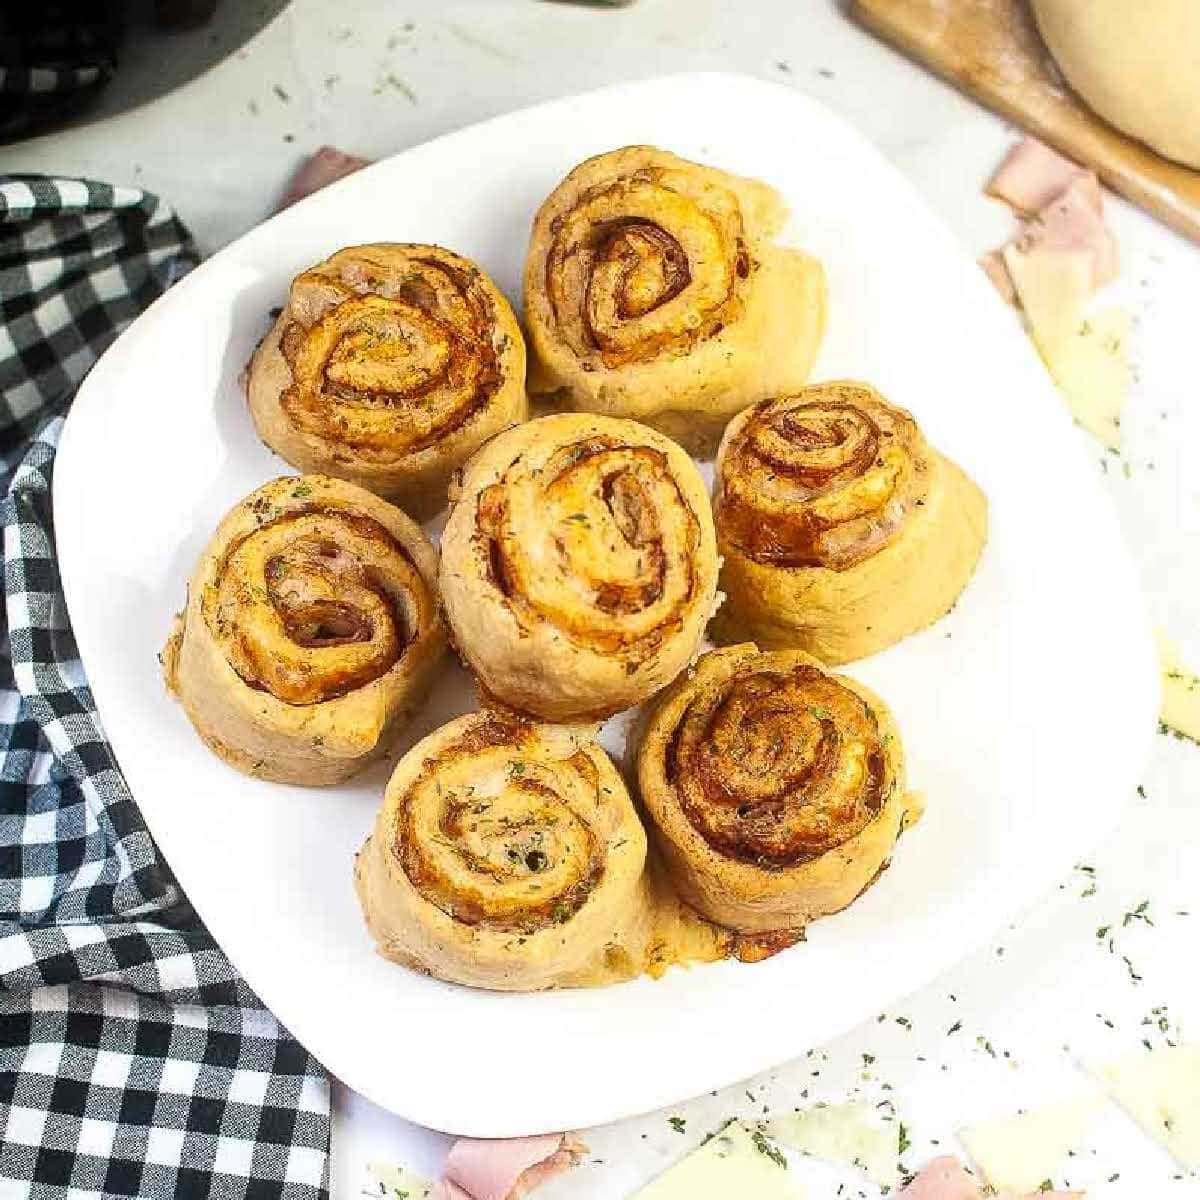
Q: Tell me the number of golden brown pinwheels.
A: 7